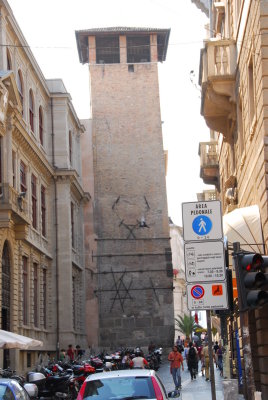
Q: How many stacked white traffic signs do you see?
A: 3